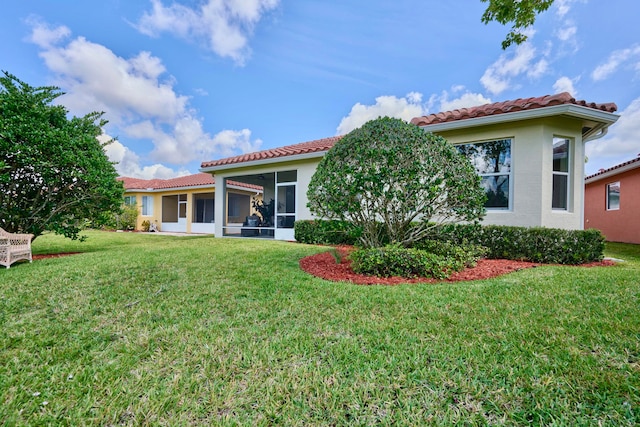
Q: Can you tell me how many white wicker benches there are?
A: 1